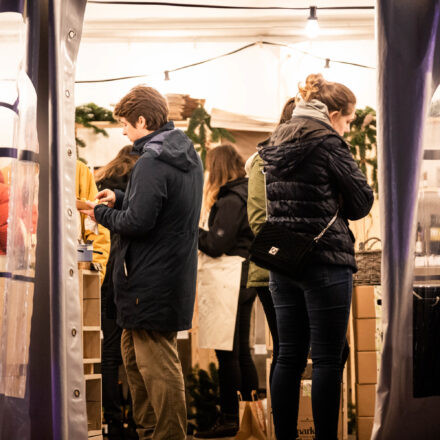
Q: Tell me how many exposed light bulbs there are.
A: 3